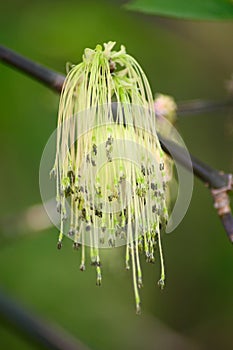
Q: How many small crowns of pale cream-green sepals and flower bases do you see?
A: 1